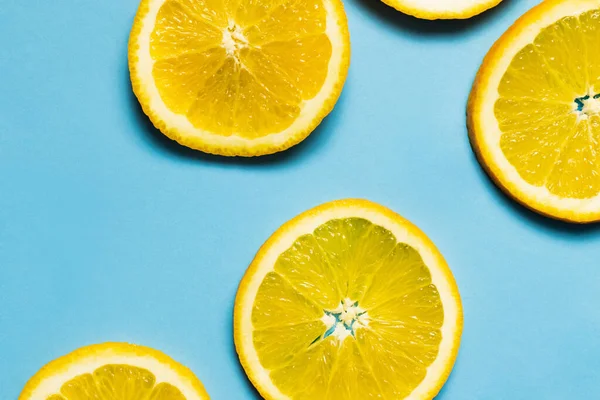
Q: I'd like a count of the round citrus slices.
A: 5